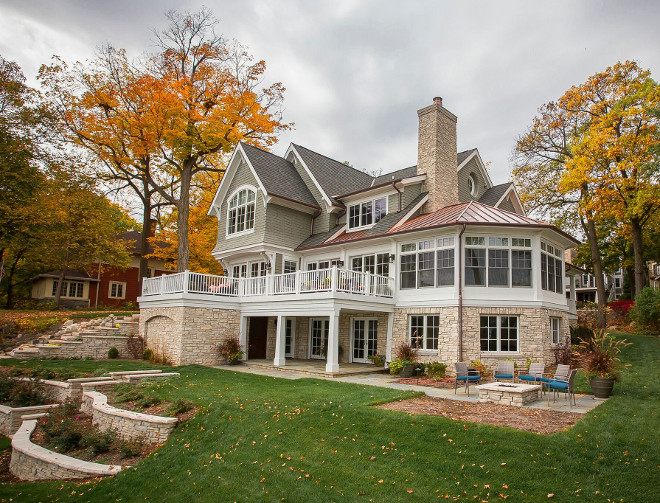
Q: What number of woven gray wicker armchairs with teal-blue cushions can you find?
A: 5